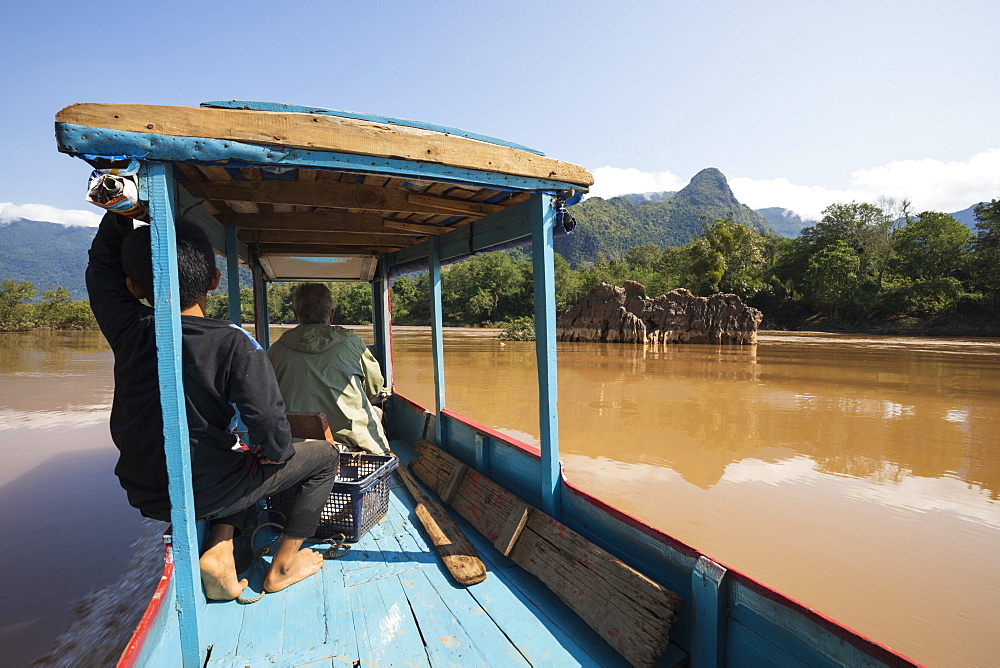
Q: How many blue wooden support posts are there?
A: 6